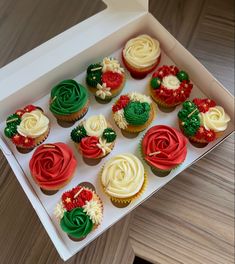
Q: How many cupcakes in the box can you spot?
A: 12